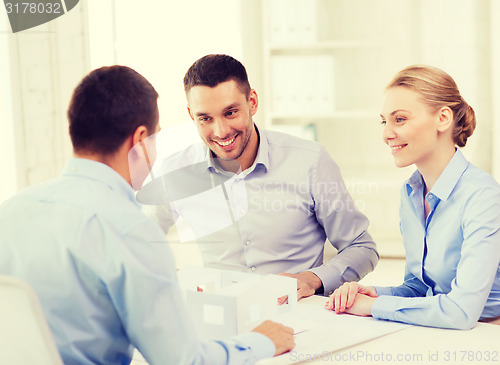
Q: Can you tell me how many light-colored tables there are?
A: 1